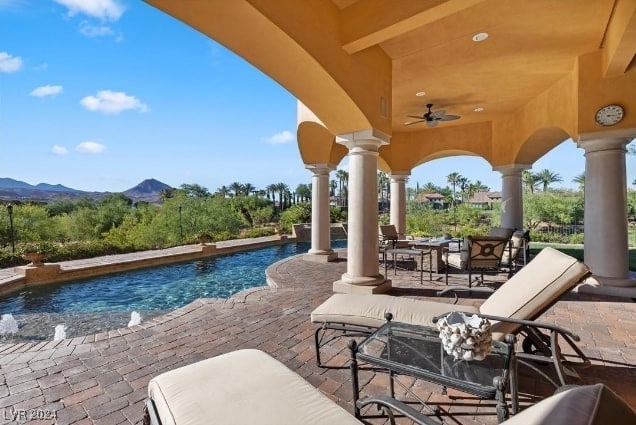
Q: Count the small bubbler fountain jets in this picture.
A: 3